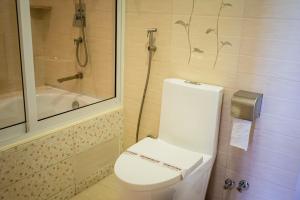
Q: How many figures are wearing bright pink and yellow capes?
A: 0